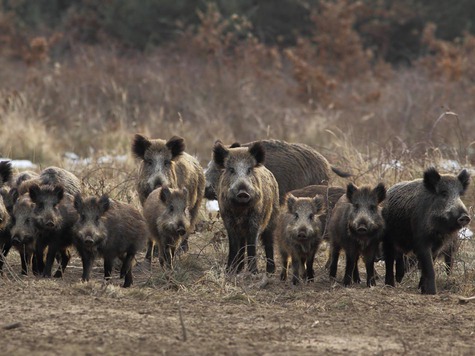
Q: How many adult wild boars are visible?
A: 4